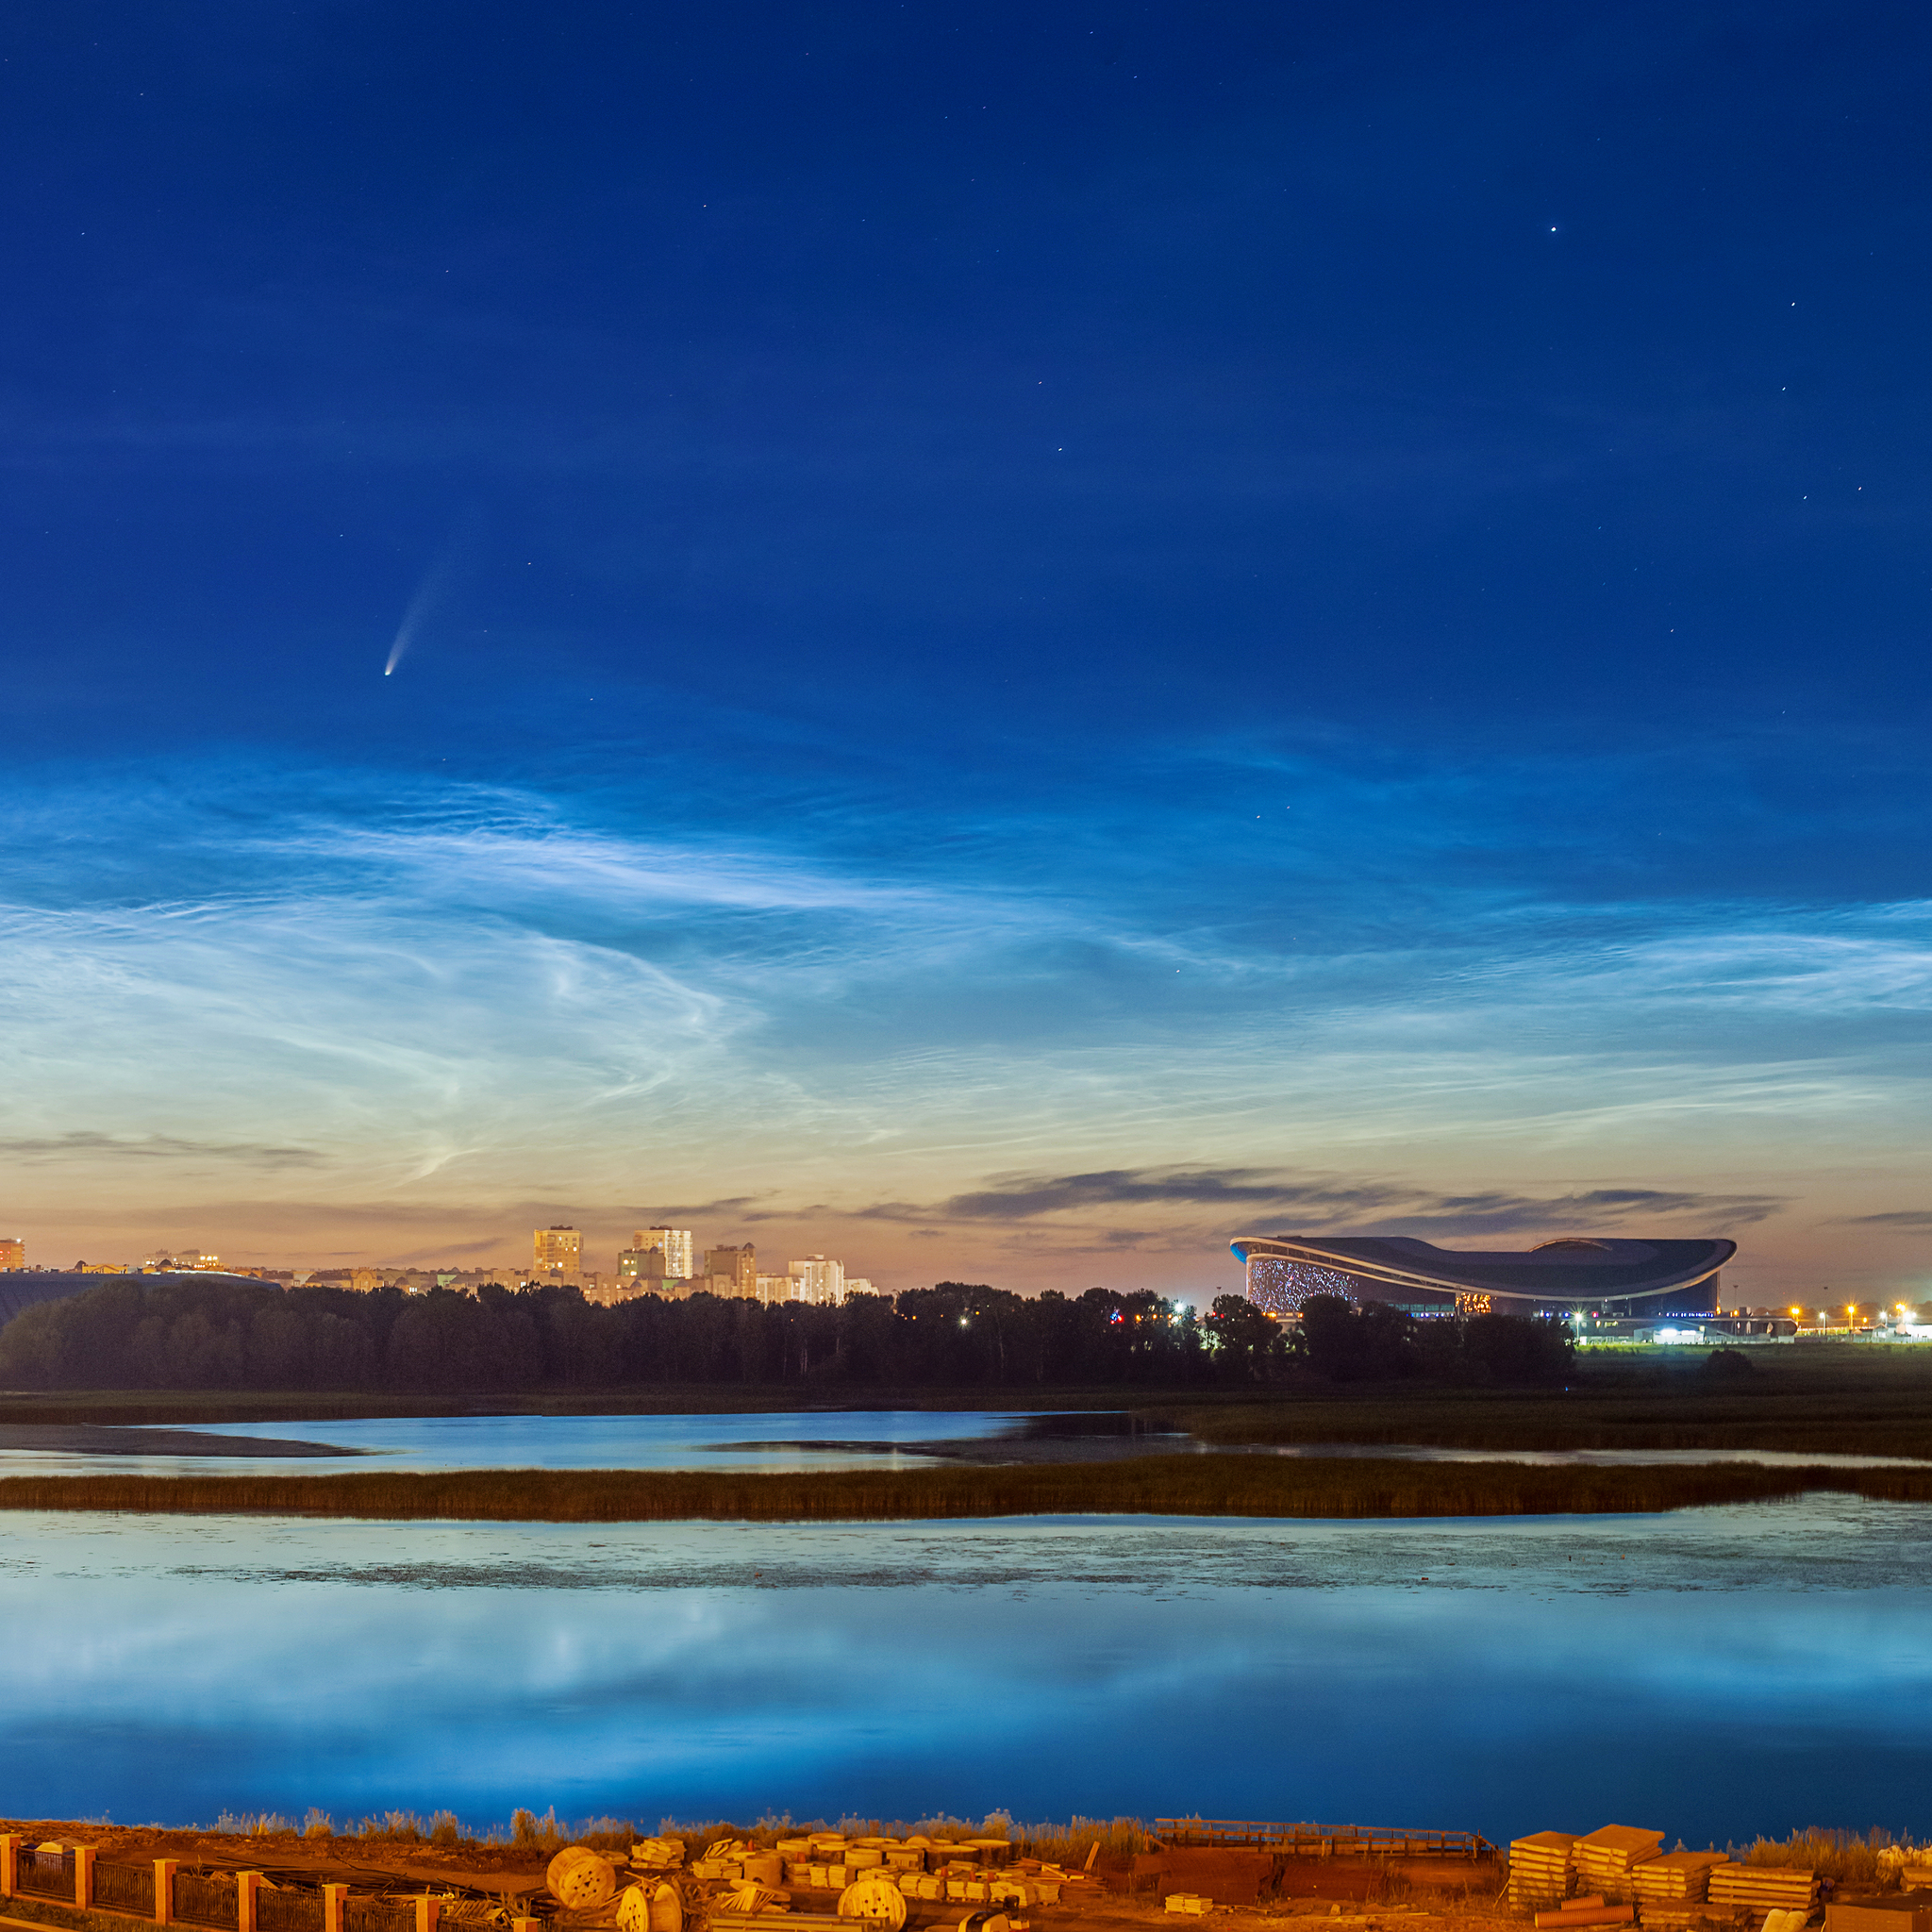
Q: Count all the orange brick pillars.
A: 7